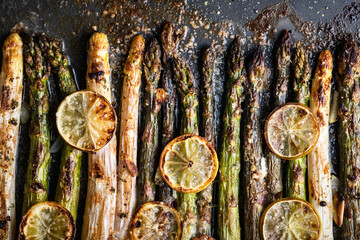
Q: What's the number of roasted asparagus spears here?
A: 15